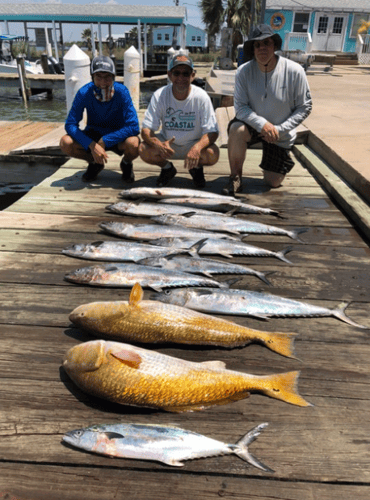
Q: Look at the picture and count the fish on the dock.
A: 13